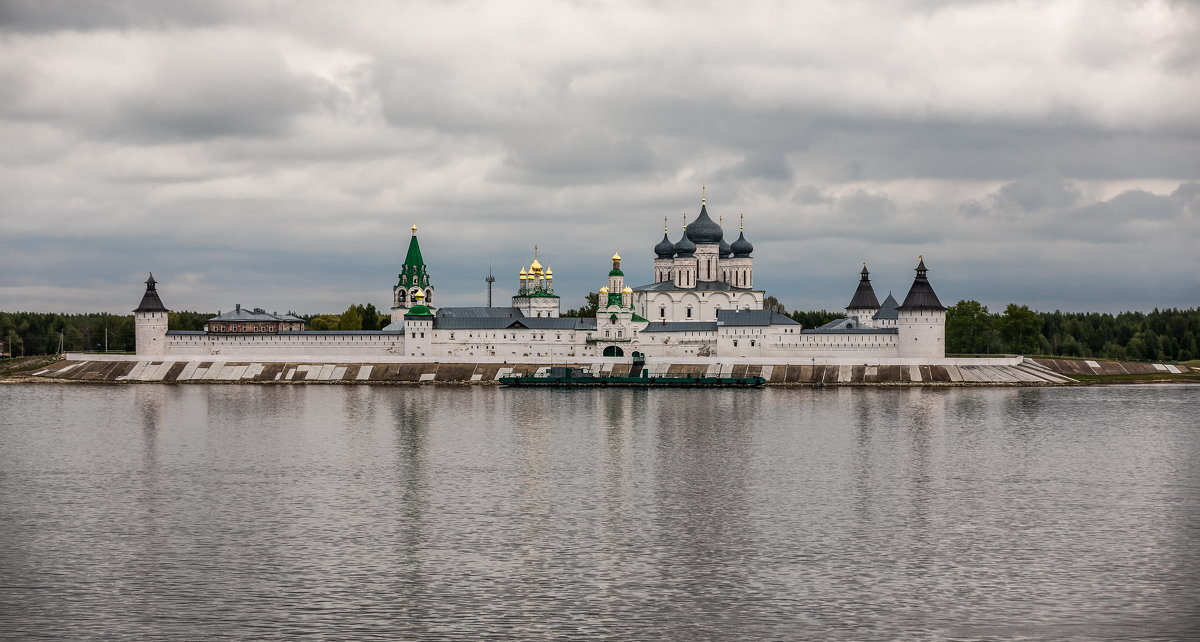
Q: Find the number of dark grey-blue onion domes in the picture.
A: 5